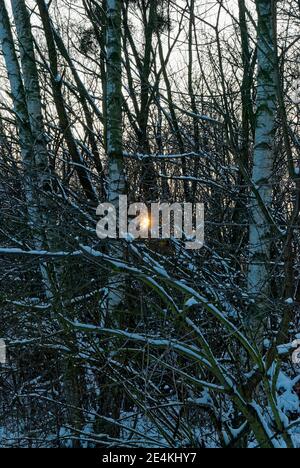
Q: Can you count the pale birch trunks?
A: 4